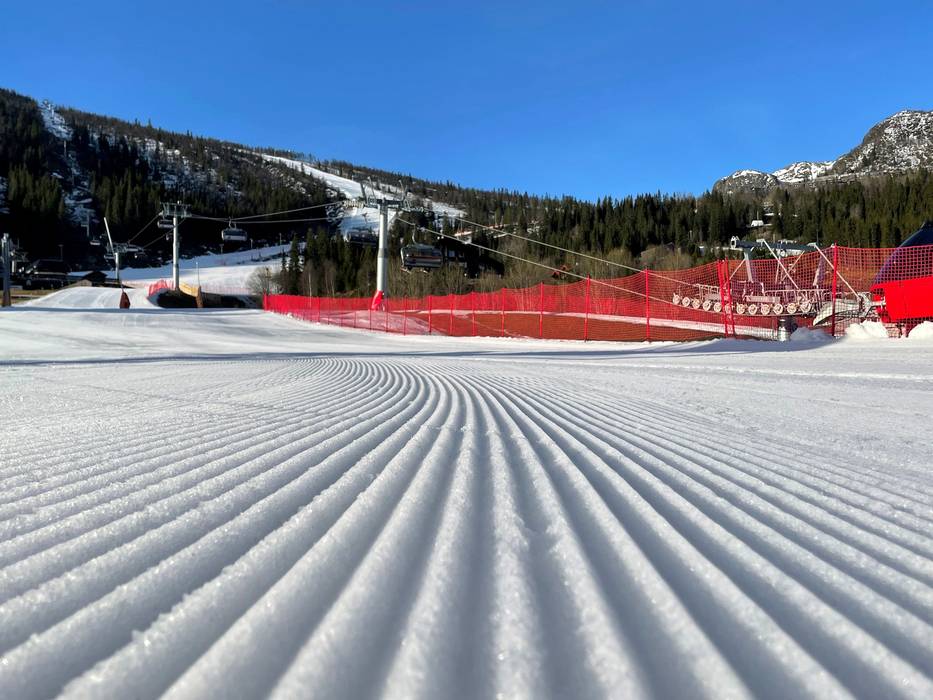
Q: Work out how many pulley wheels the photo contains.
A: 12